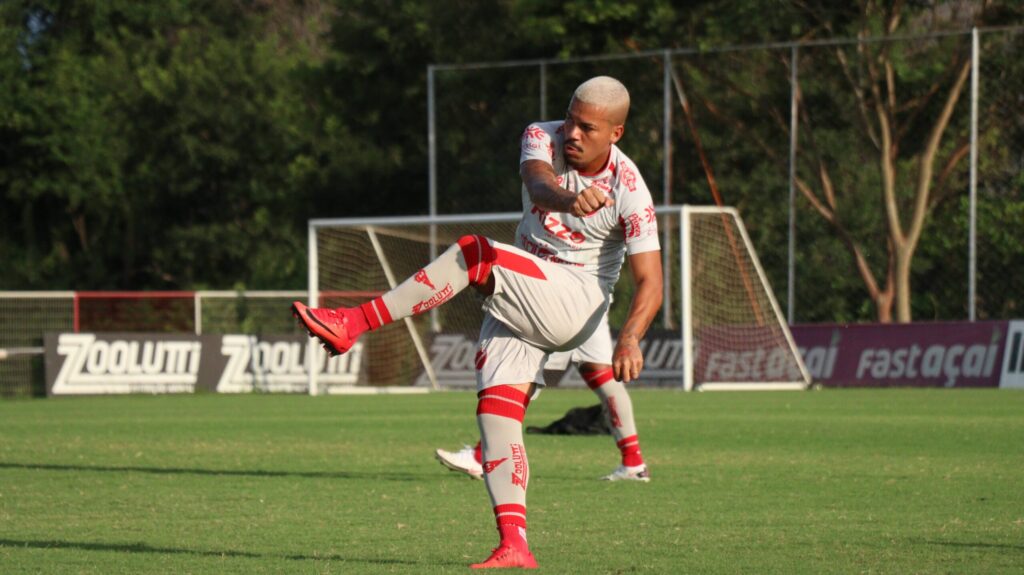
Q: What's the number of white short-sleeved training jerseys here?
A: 1